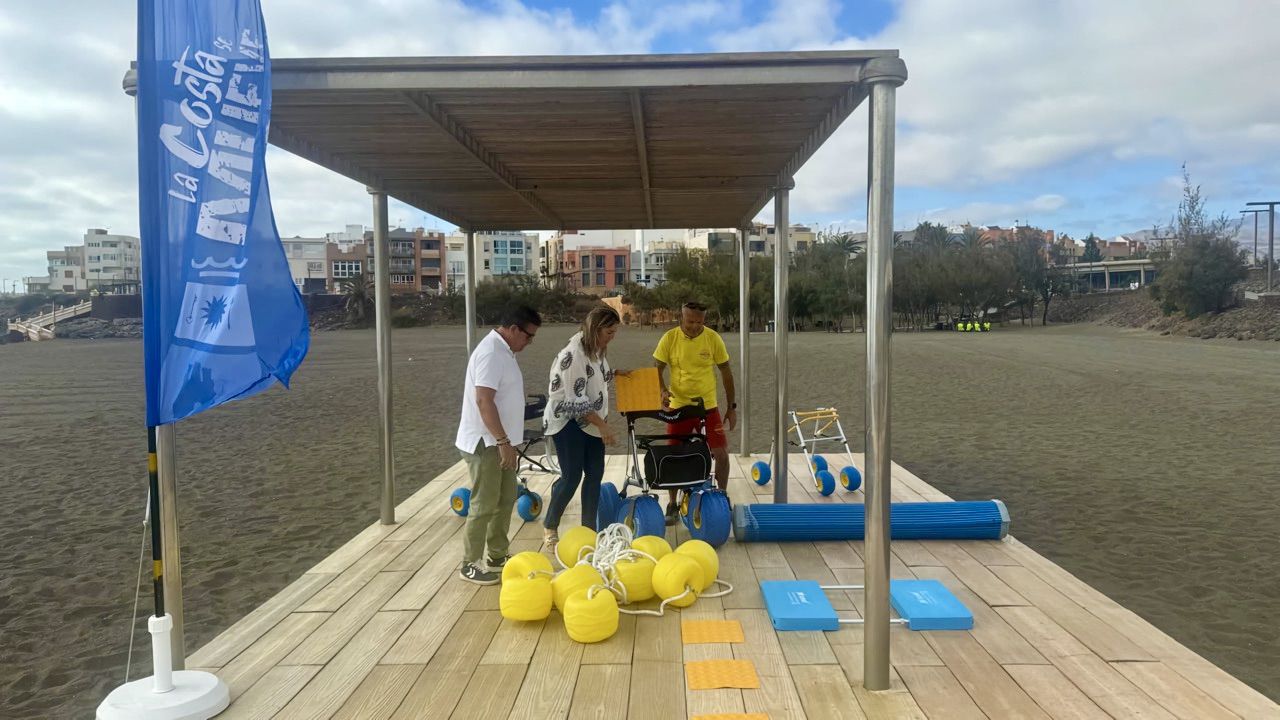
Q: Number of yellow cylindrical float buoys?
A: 9